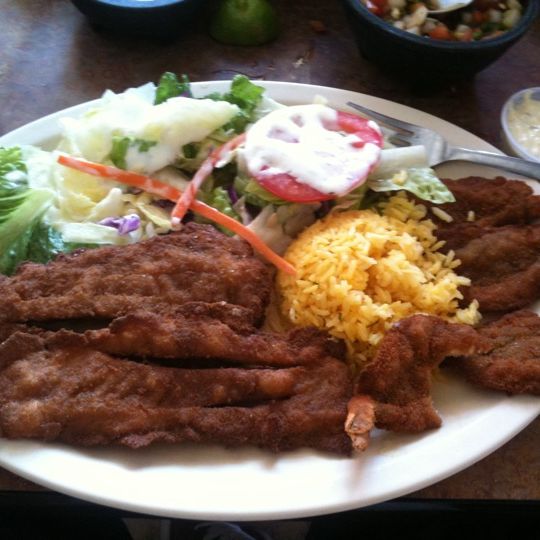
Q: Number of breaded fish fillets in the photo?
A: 2